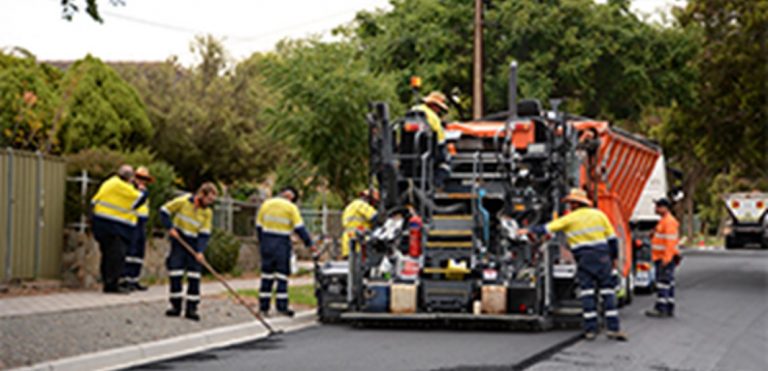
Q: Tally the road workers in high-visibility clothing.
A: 8